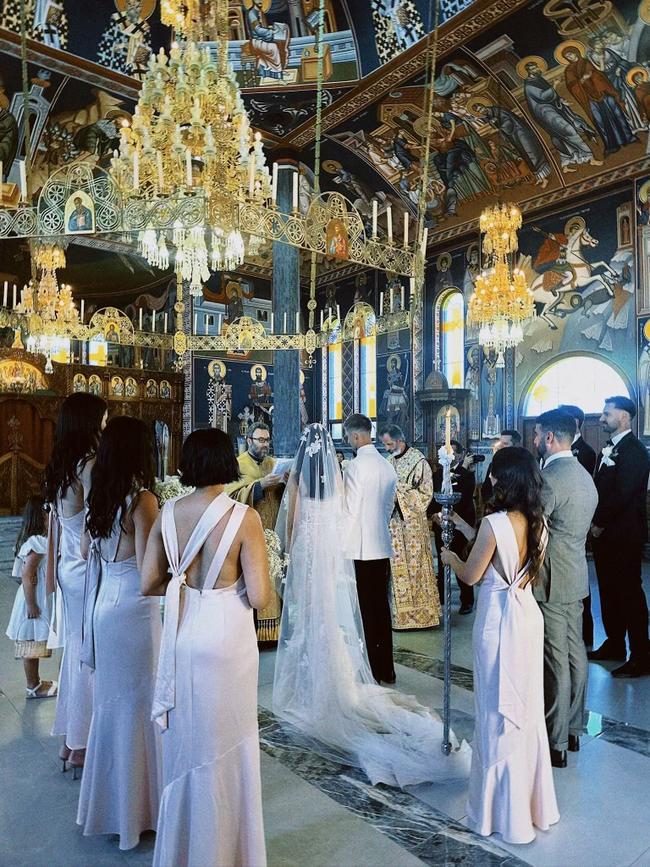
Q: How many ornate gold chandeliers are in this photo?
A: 3